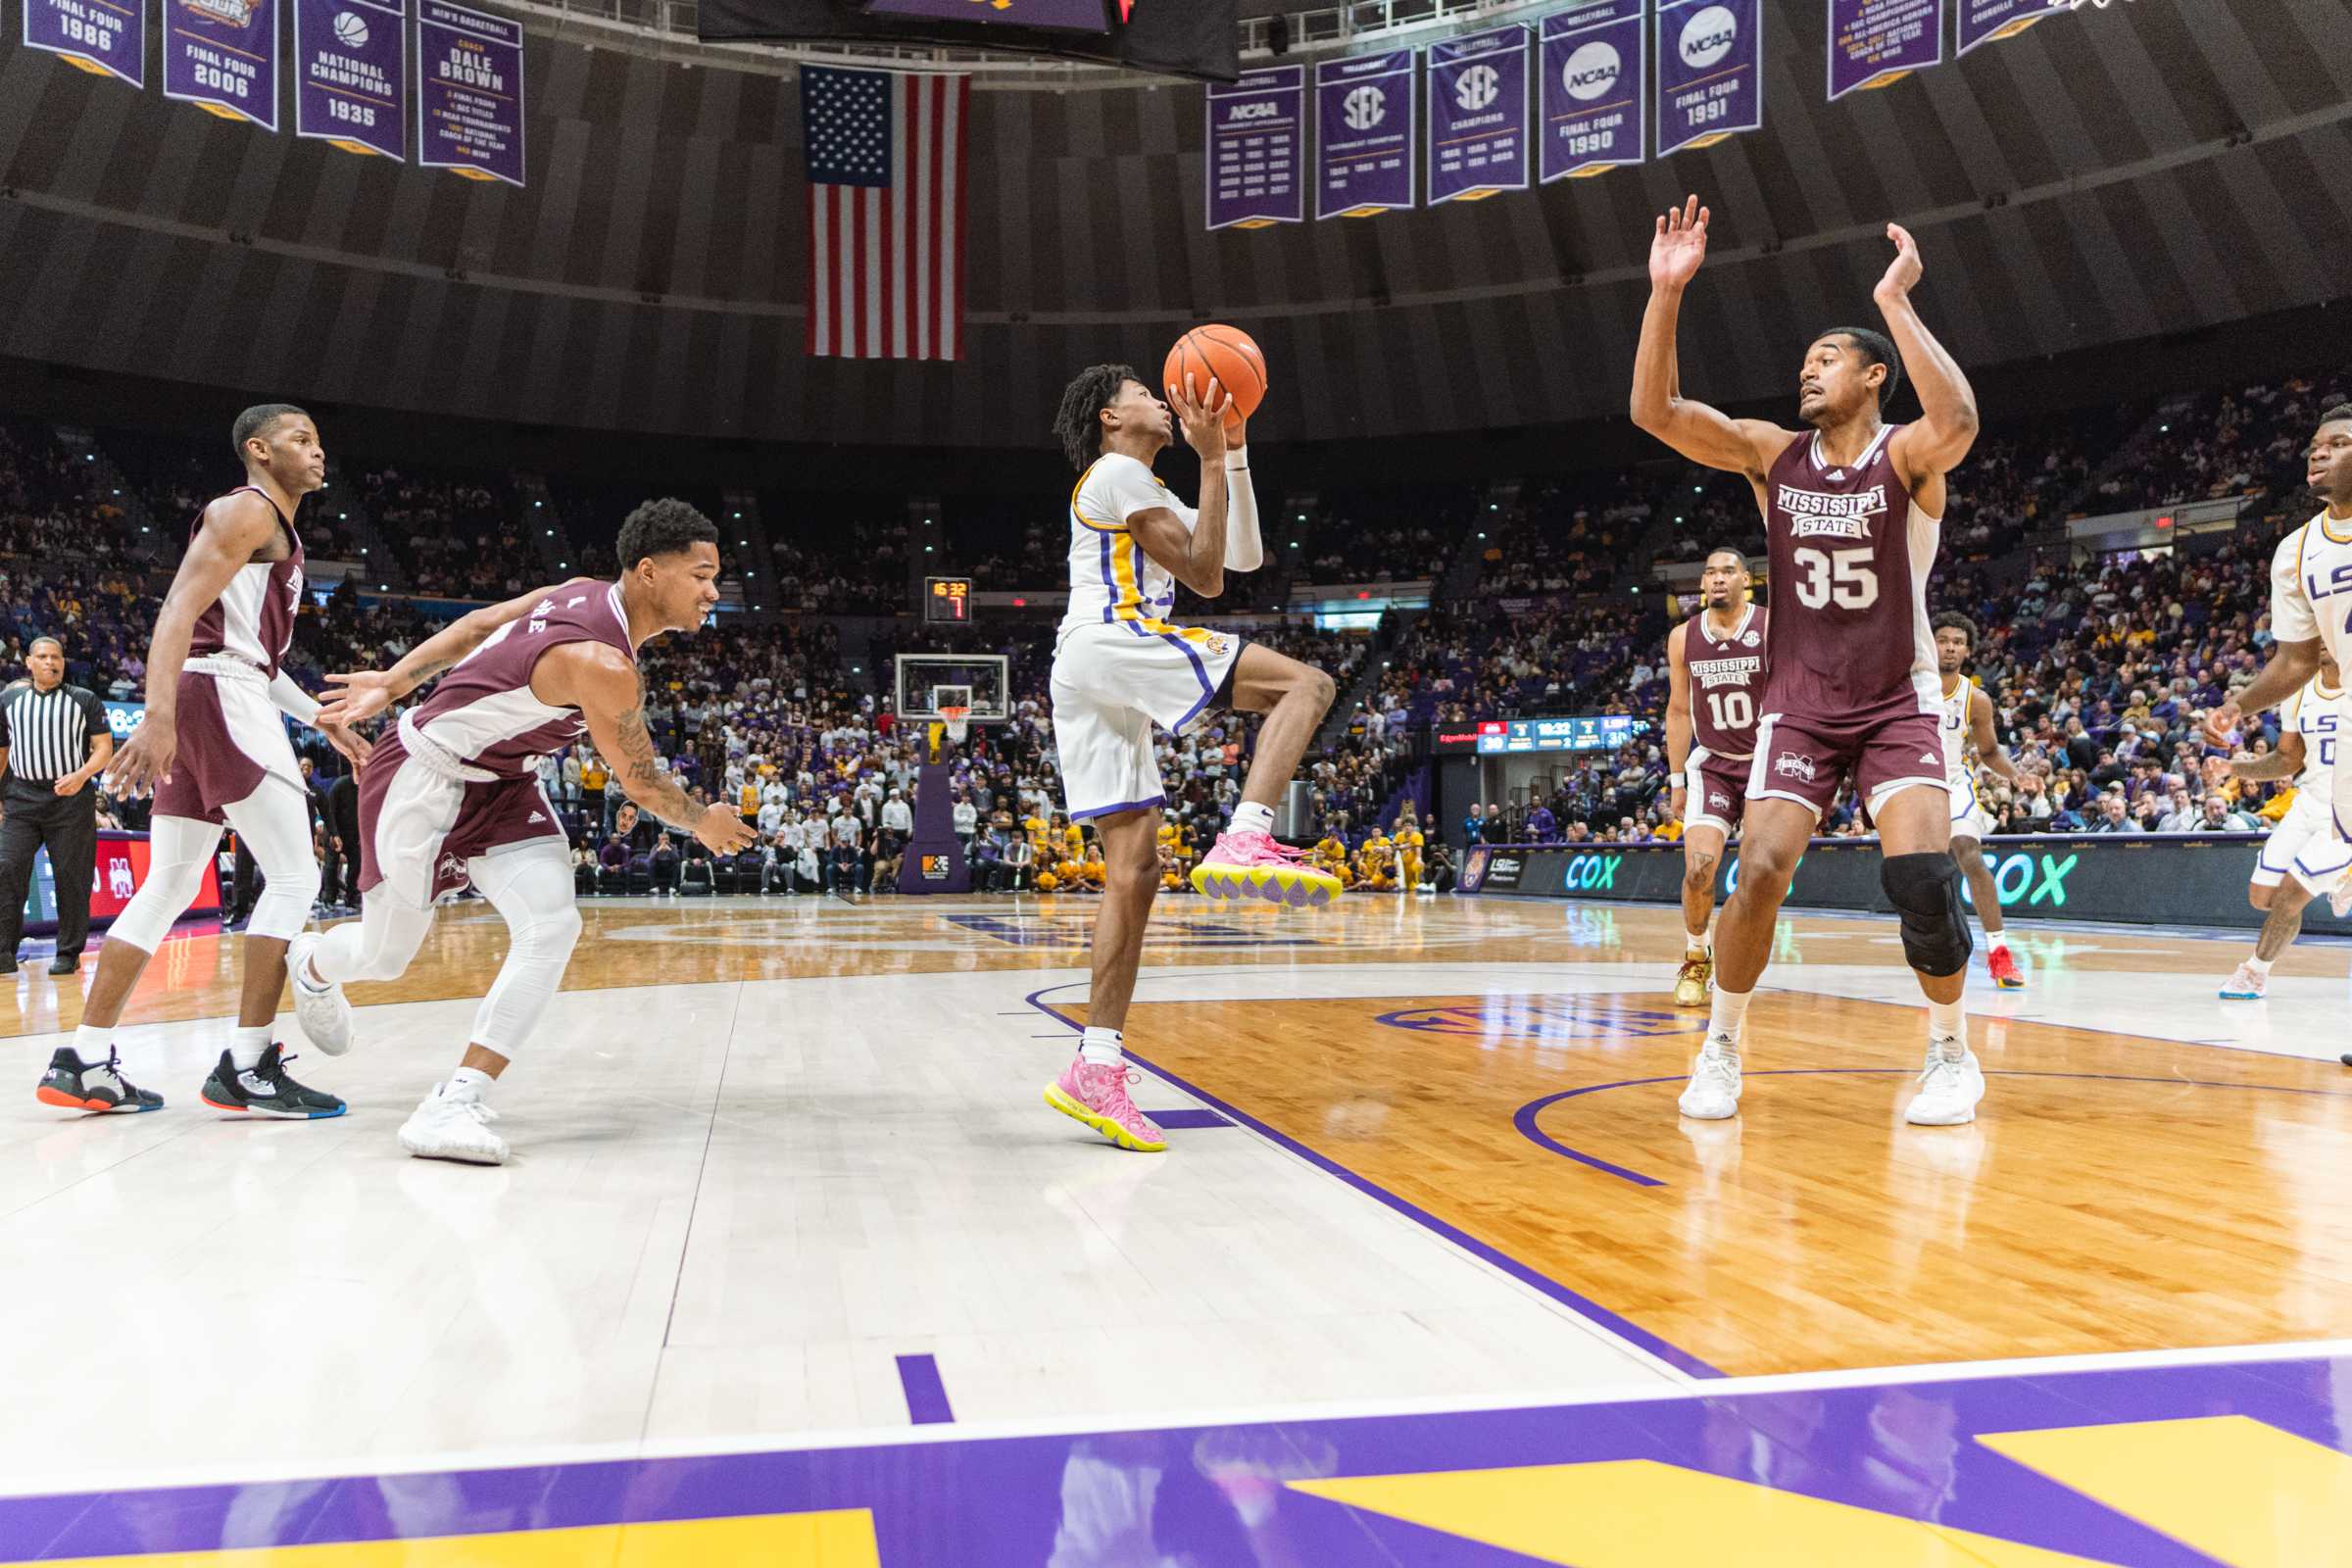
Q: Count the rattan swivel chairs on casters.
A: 0